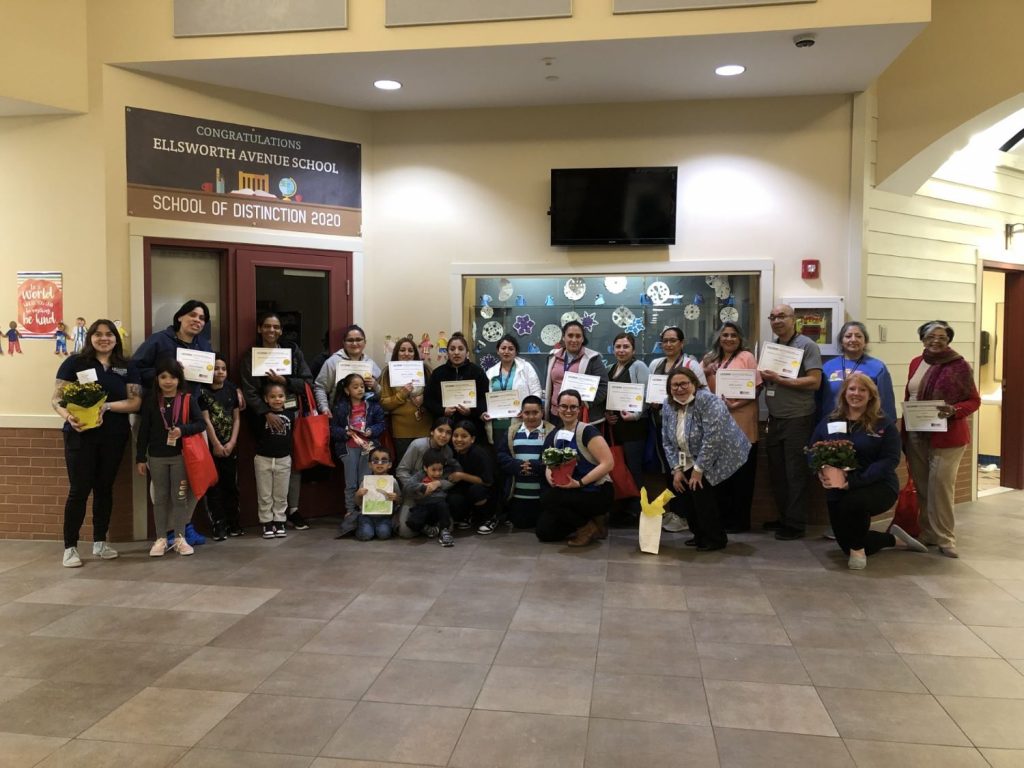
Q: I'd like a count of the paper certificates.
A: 12